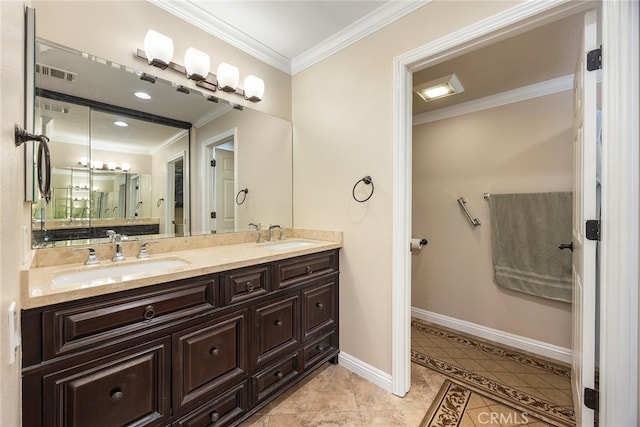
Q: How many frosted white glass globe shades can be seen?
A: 4